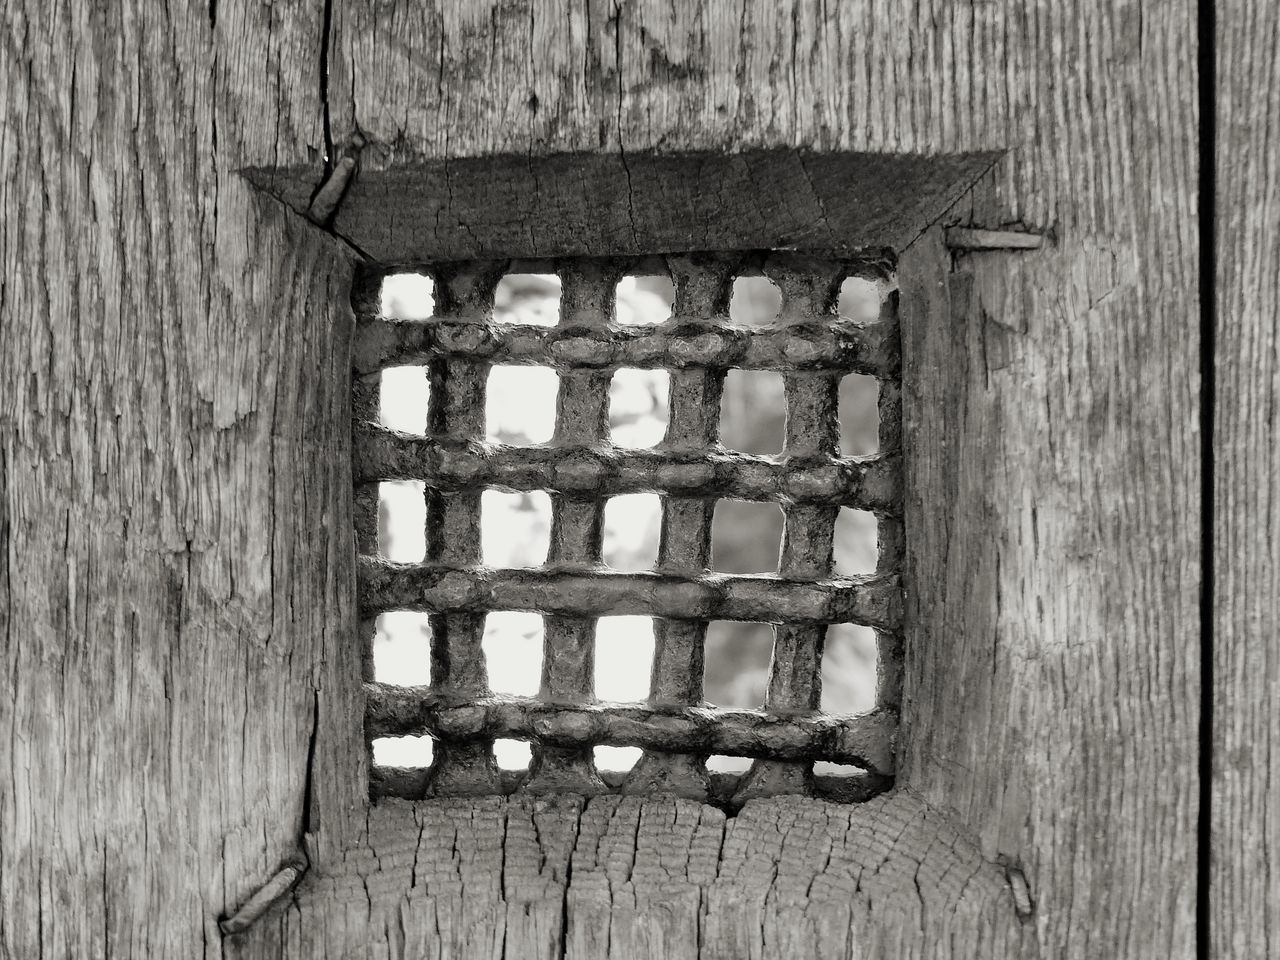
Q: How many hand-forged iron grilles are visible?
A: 1